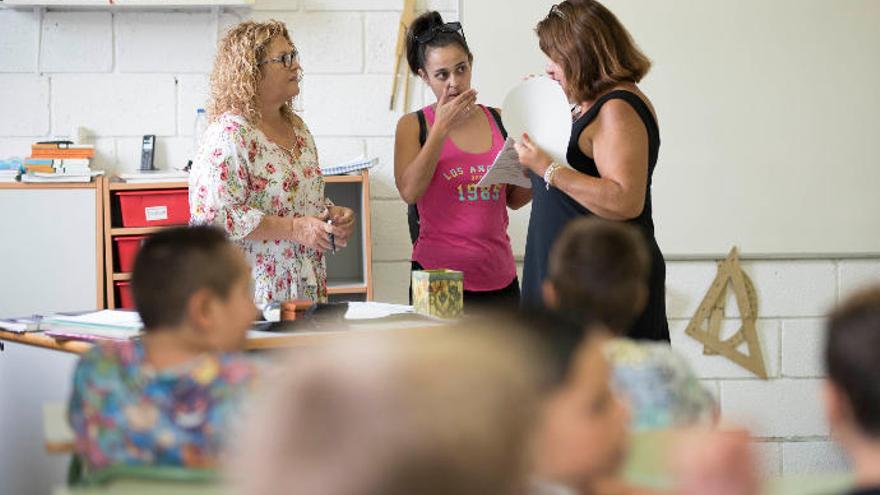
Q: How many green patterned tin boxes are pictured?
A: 1